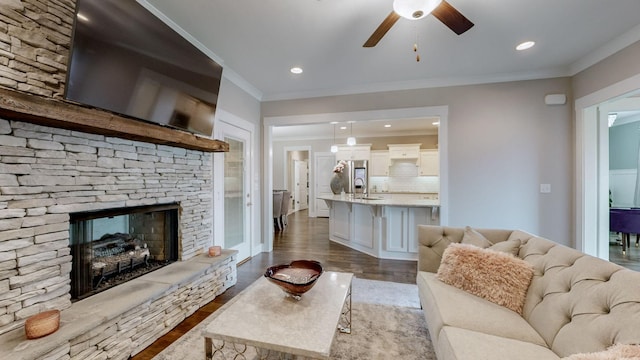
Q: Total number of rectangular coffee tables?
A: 1